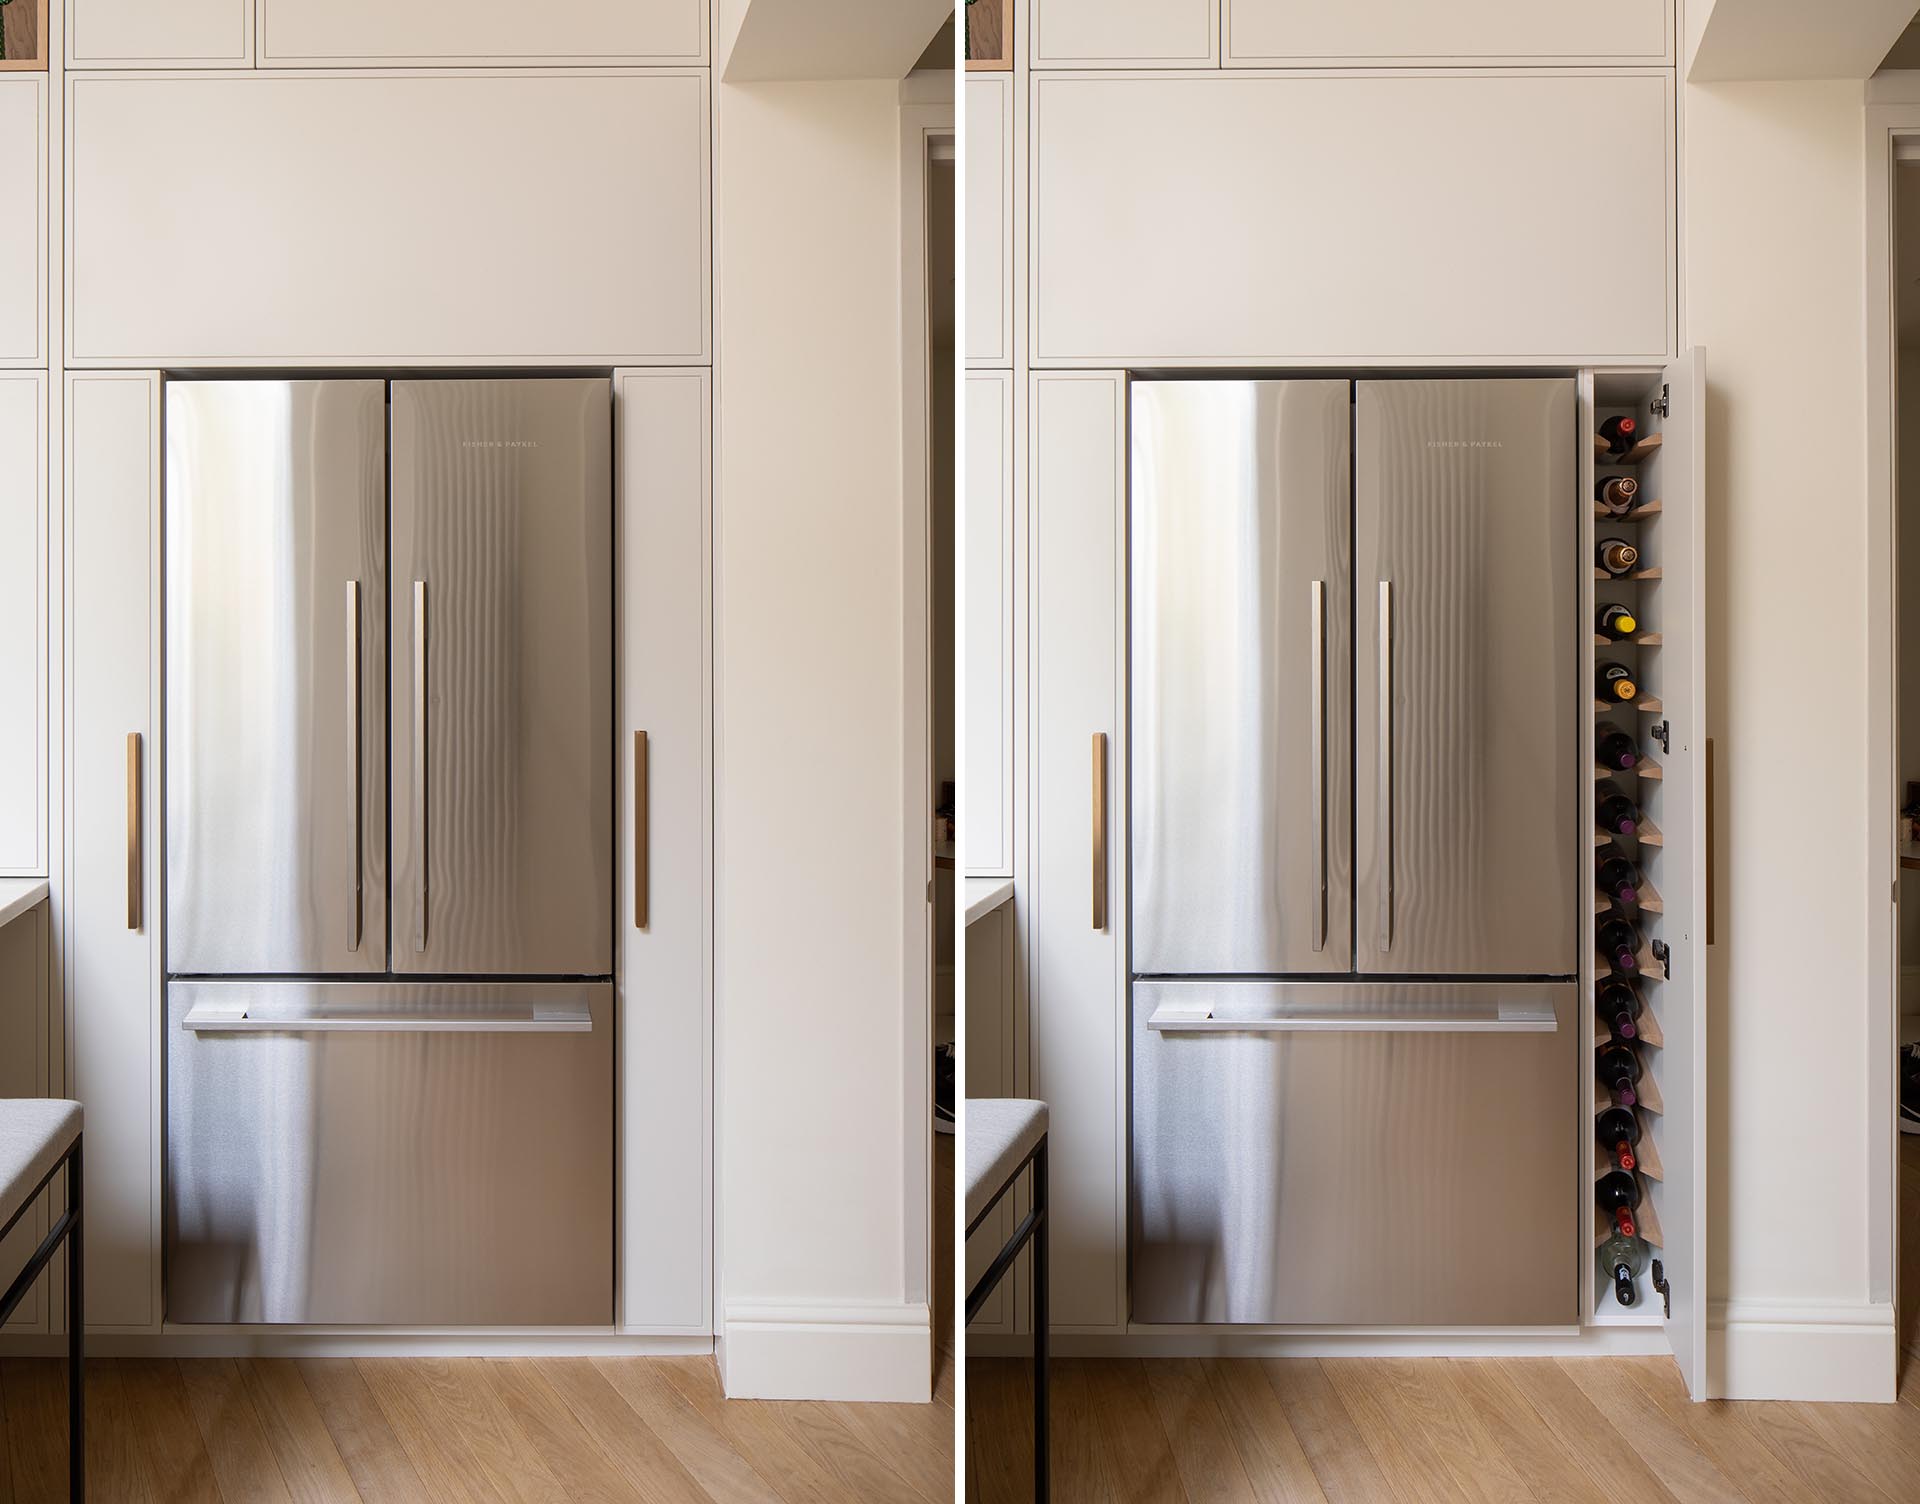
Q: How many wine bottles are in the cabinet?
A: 14